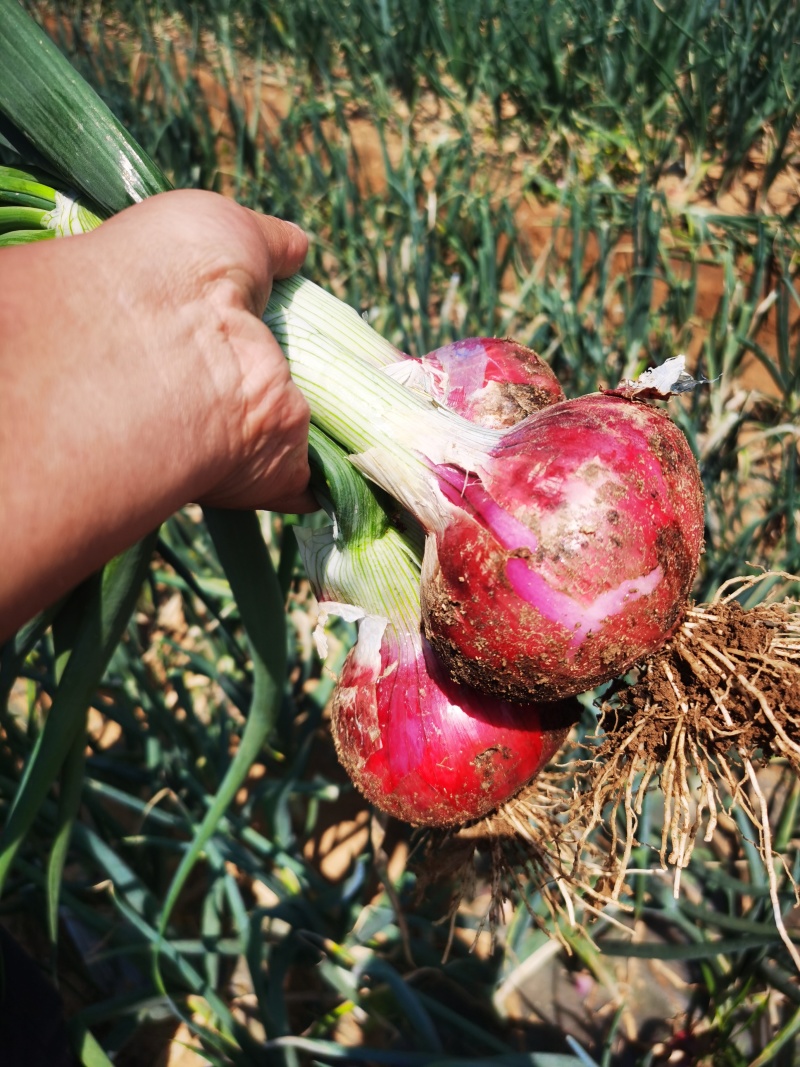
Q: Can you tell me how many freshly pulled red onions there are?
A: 3